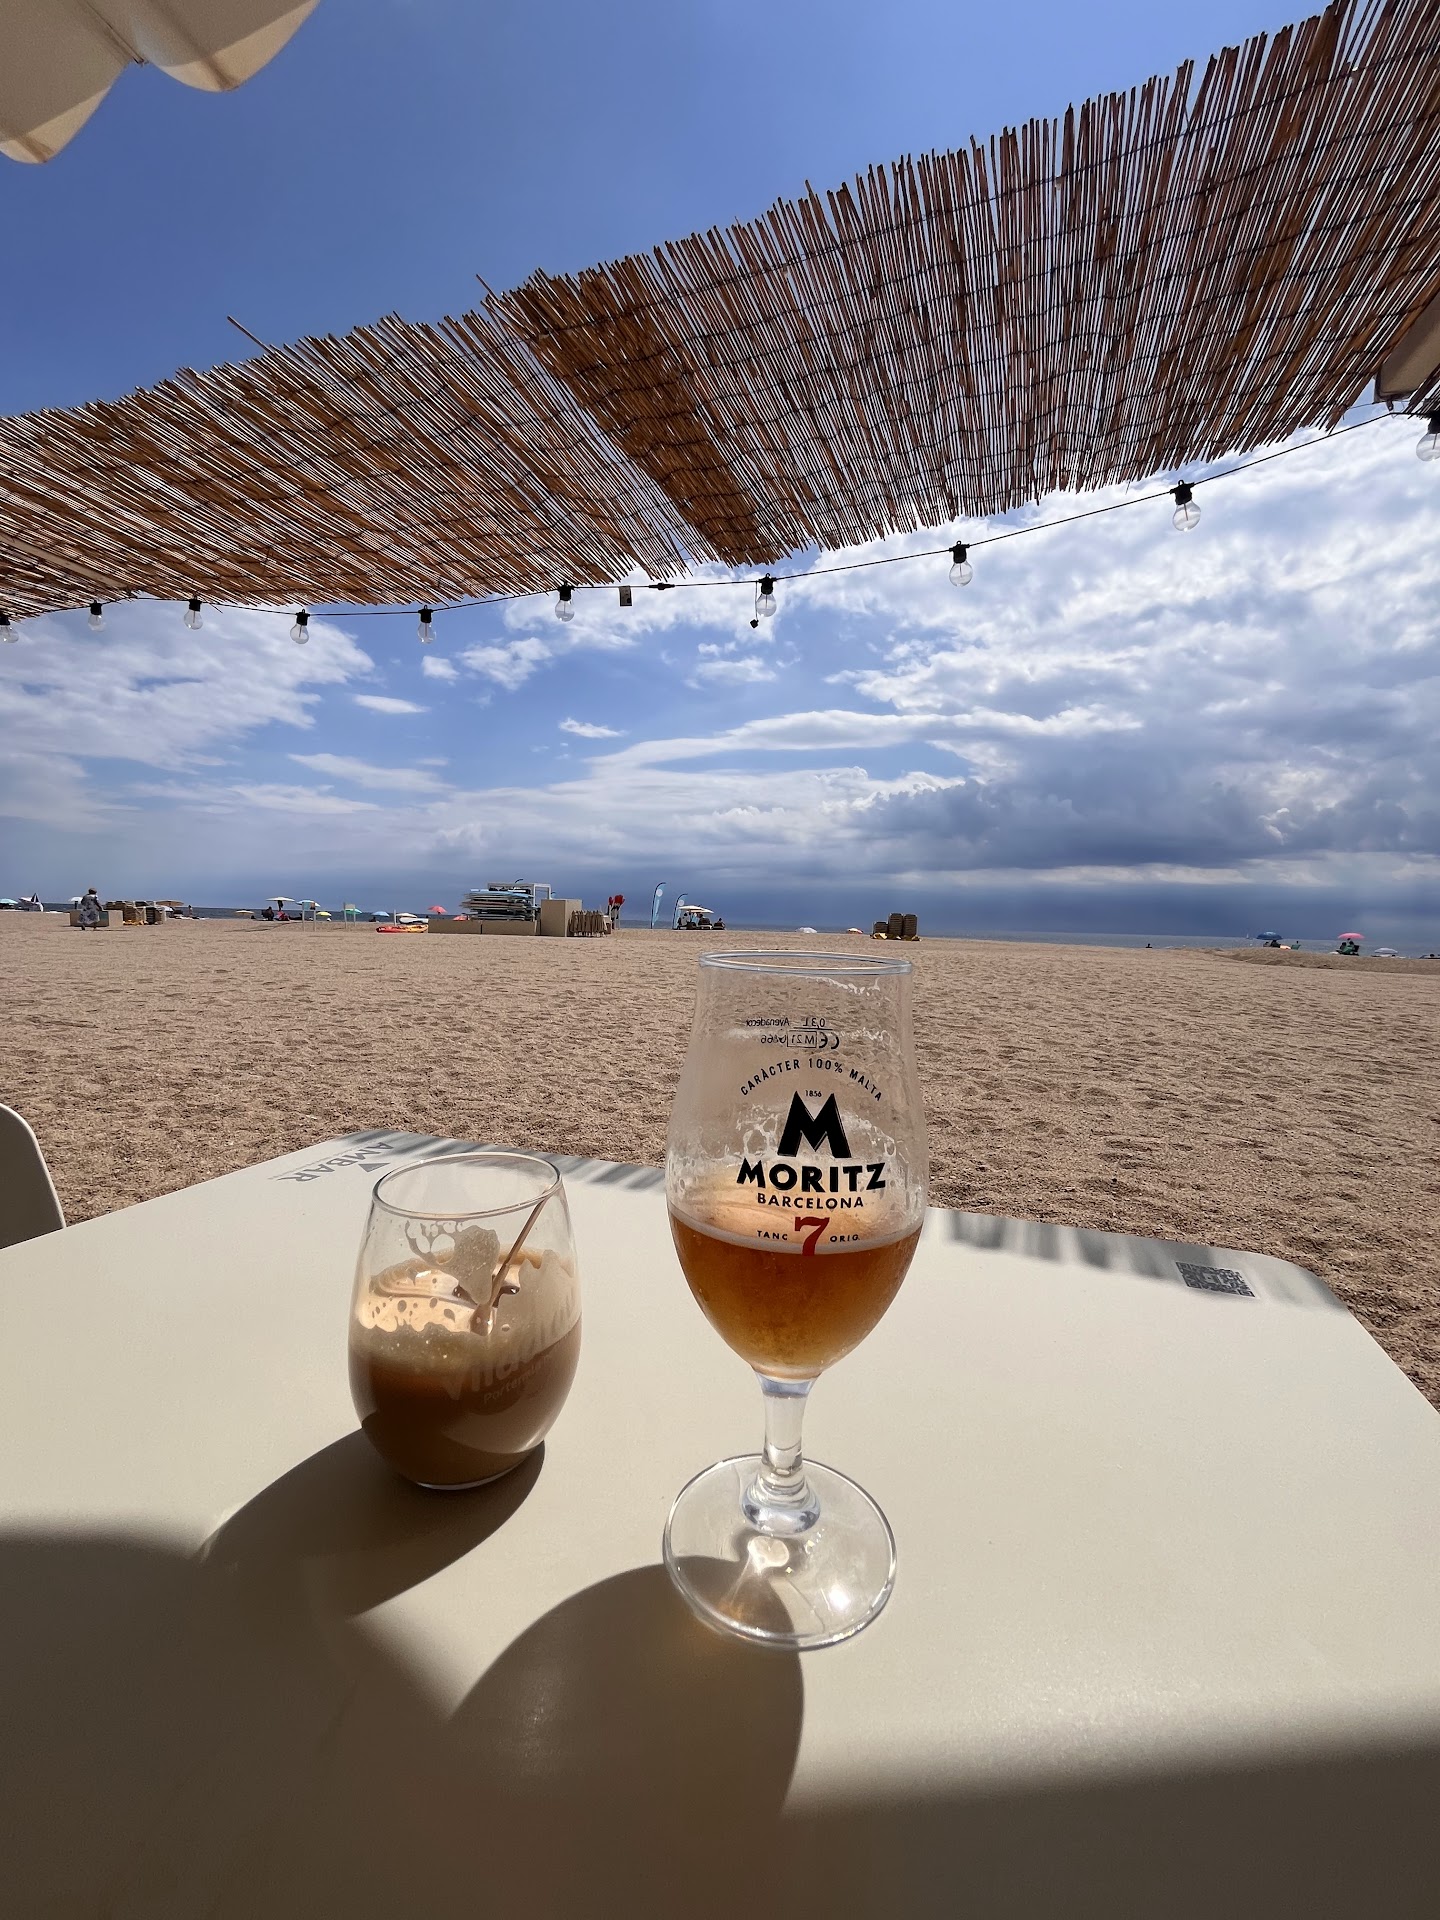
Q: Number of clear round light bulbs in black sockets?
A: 10